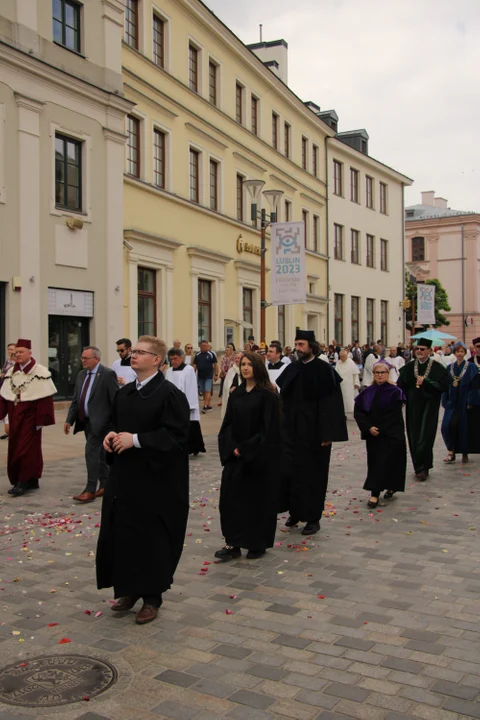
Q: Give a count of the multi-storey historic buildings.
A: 4